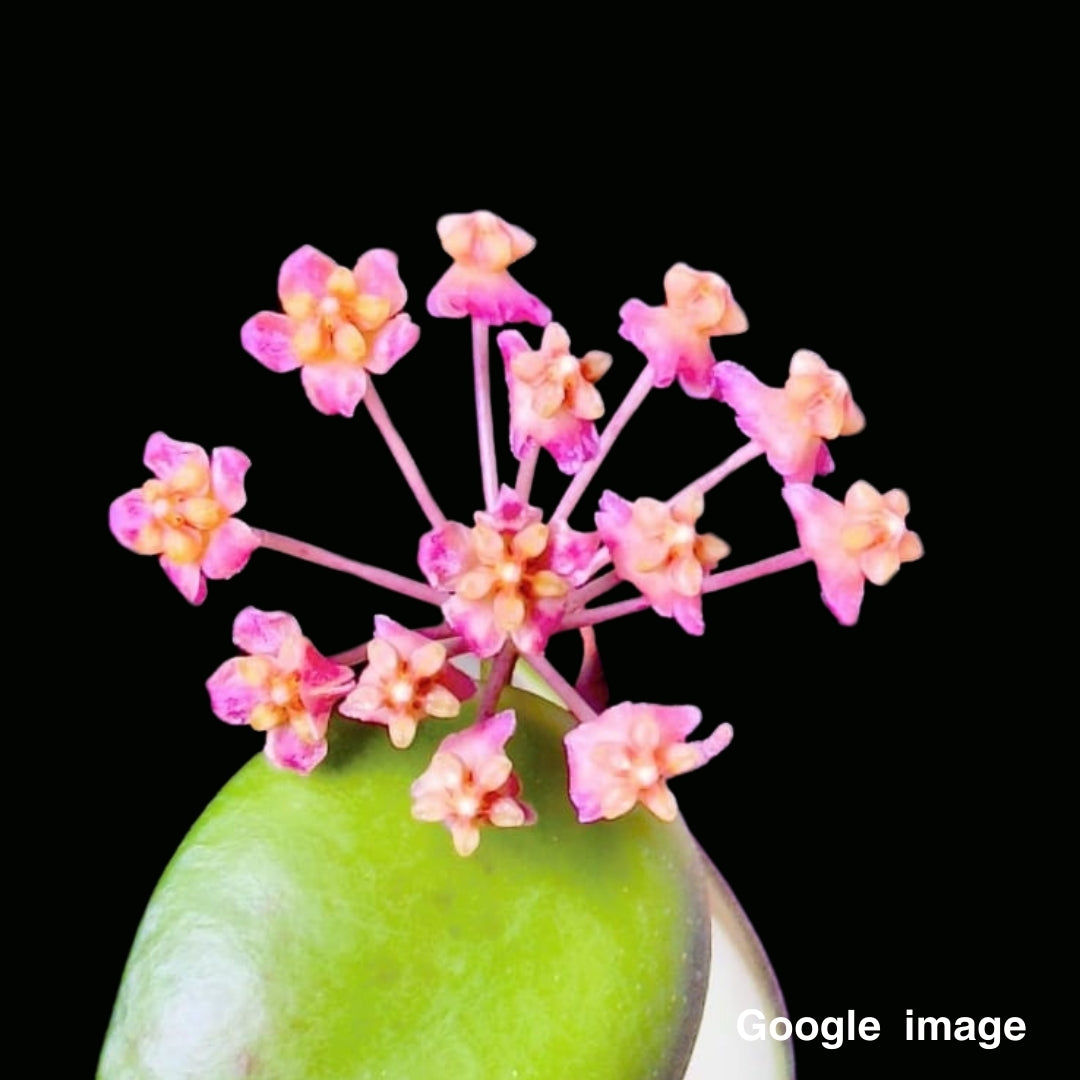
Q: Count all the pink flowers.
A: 13